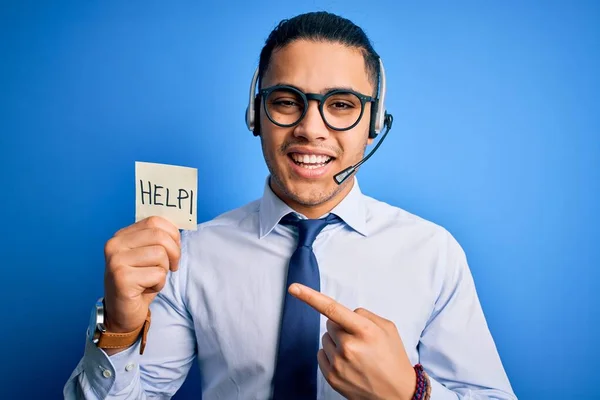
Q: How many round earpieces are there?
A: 2